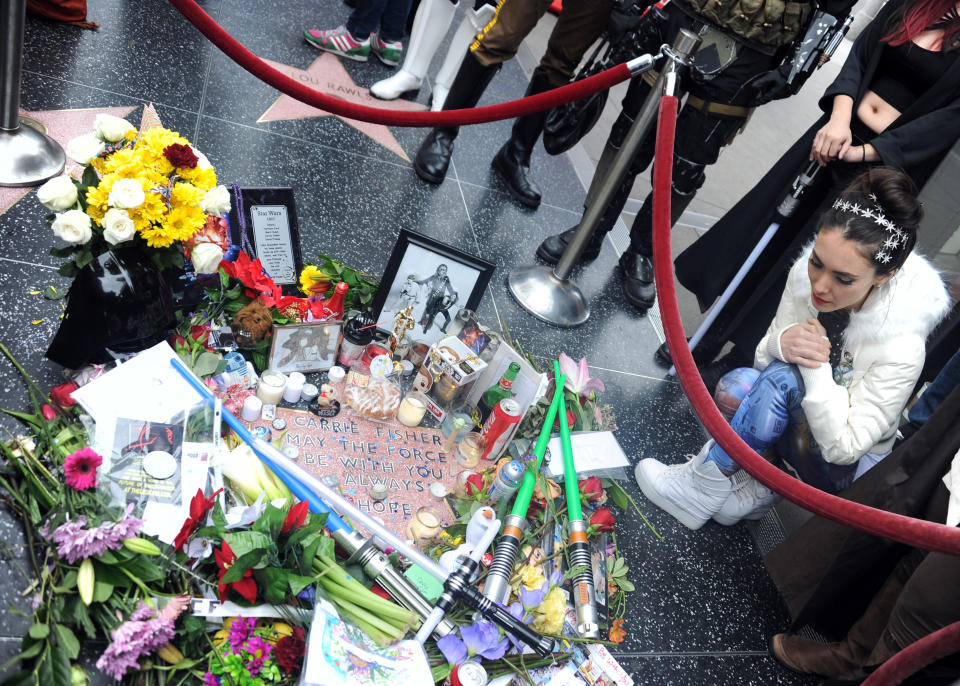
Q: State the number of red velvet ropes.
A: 3